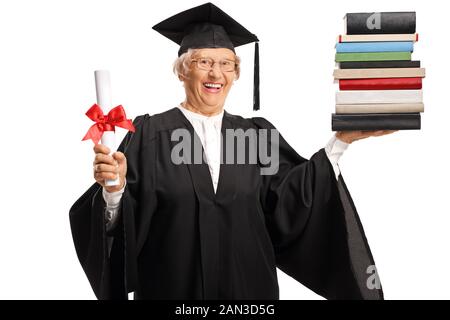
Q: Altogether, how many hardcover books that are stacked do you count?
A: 10